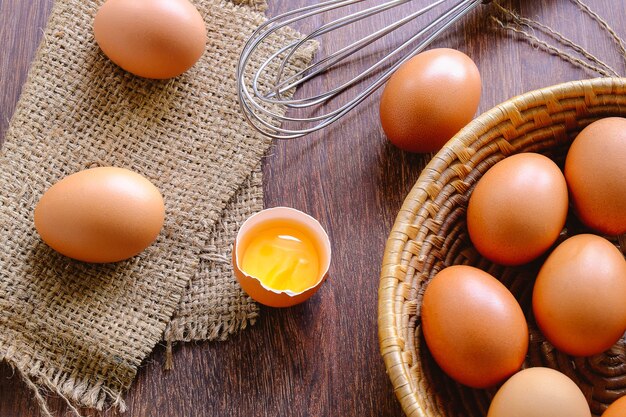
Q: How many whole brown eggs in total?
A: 9